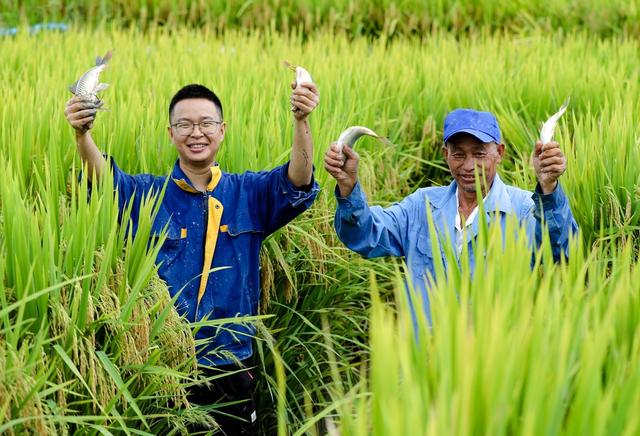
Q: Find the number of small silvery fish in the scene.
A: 4